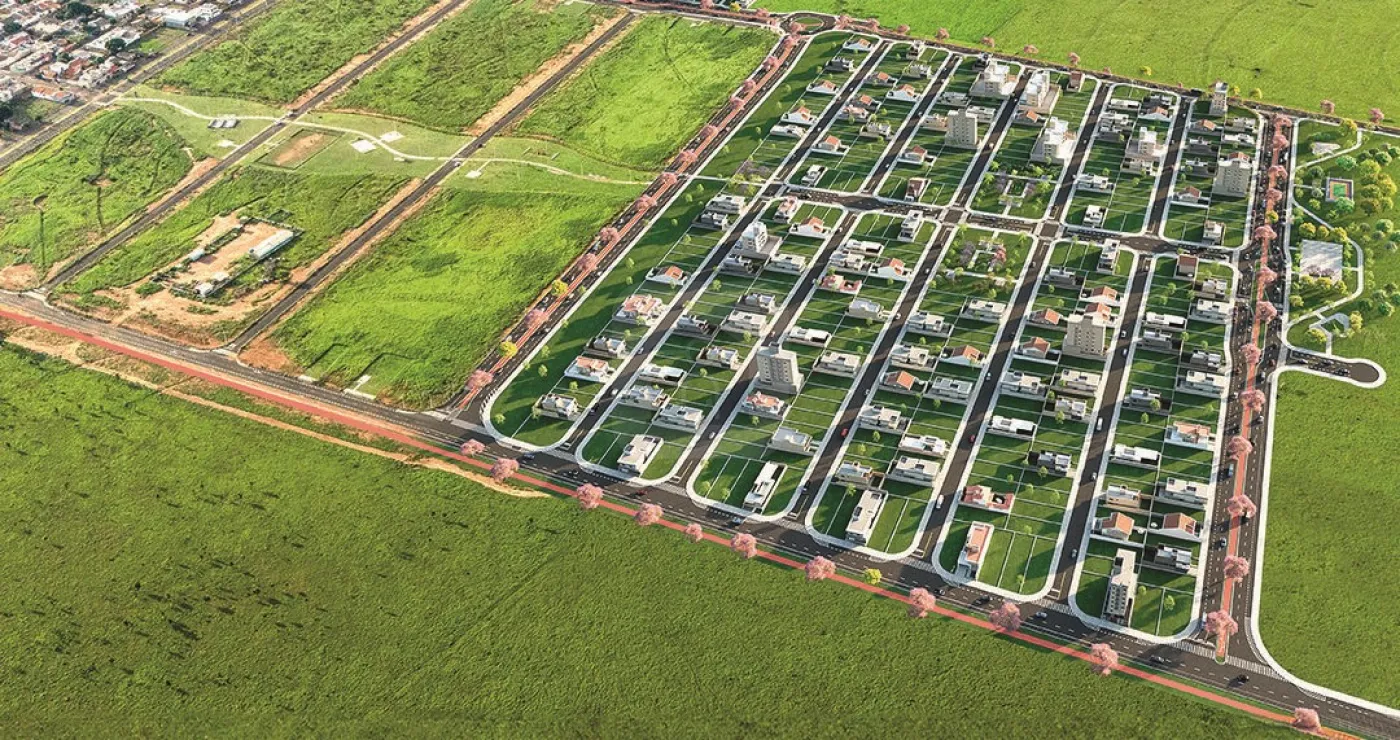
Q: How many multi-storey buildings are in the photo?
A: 11